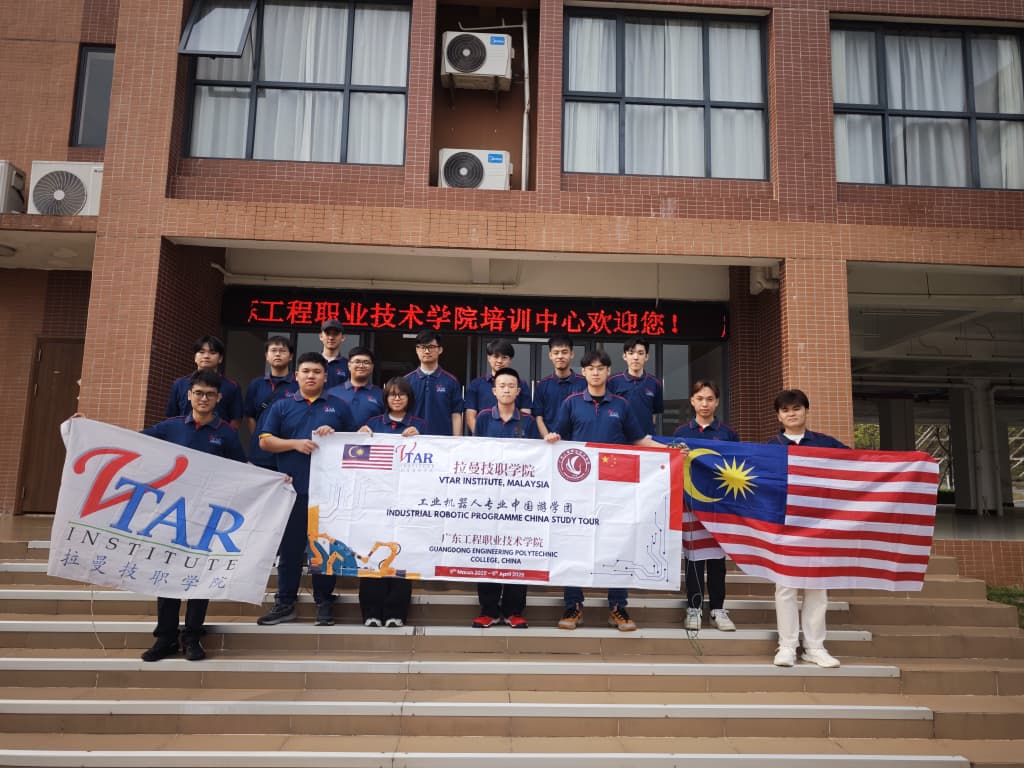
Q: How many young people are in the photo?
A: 15